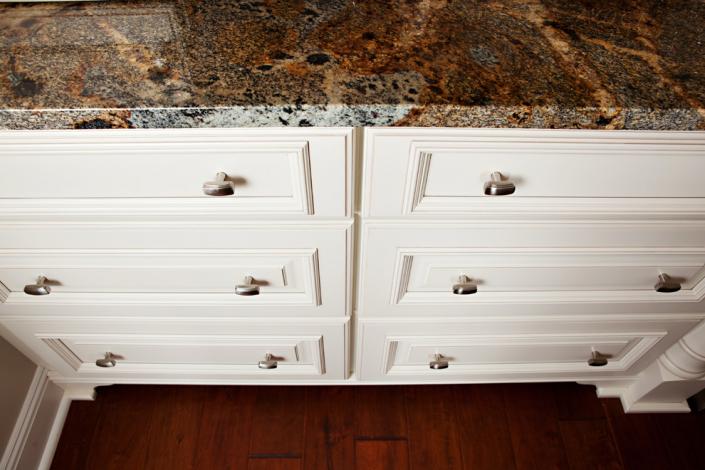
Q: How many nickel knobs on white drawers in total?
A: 10